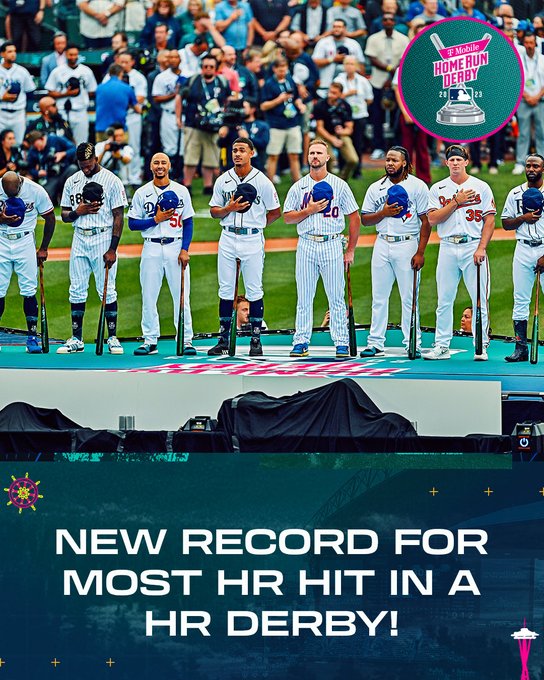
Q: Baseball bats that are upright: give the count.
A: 8